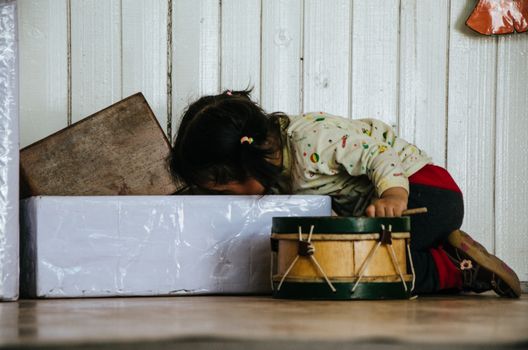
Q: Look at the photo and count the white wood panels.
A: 11